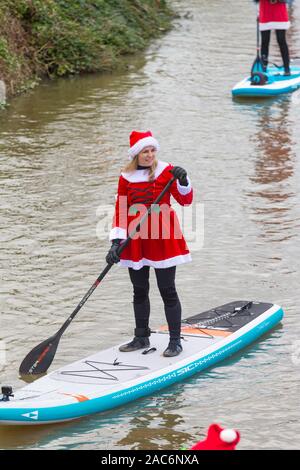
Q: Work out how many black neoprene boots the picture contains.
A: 2